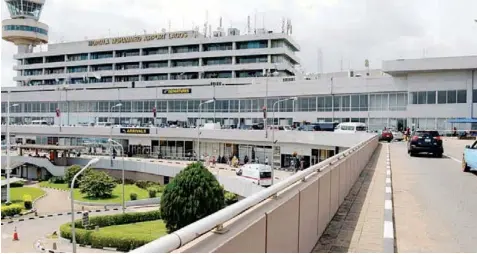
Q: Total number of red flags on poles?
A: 3